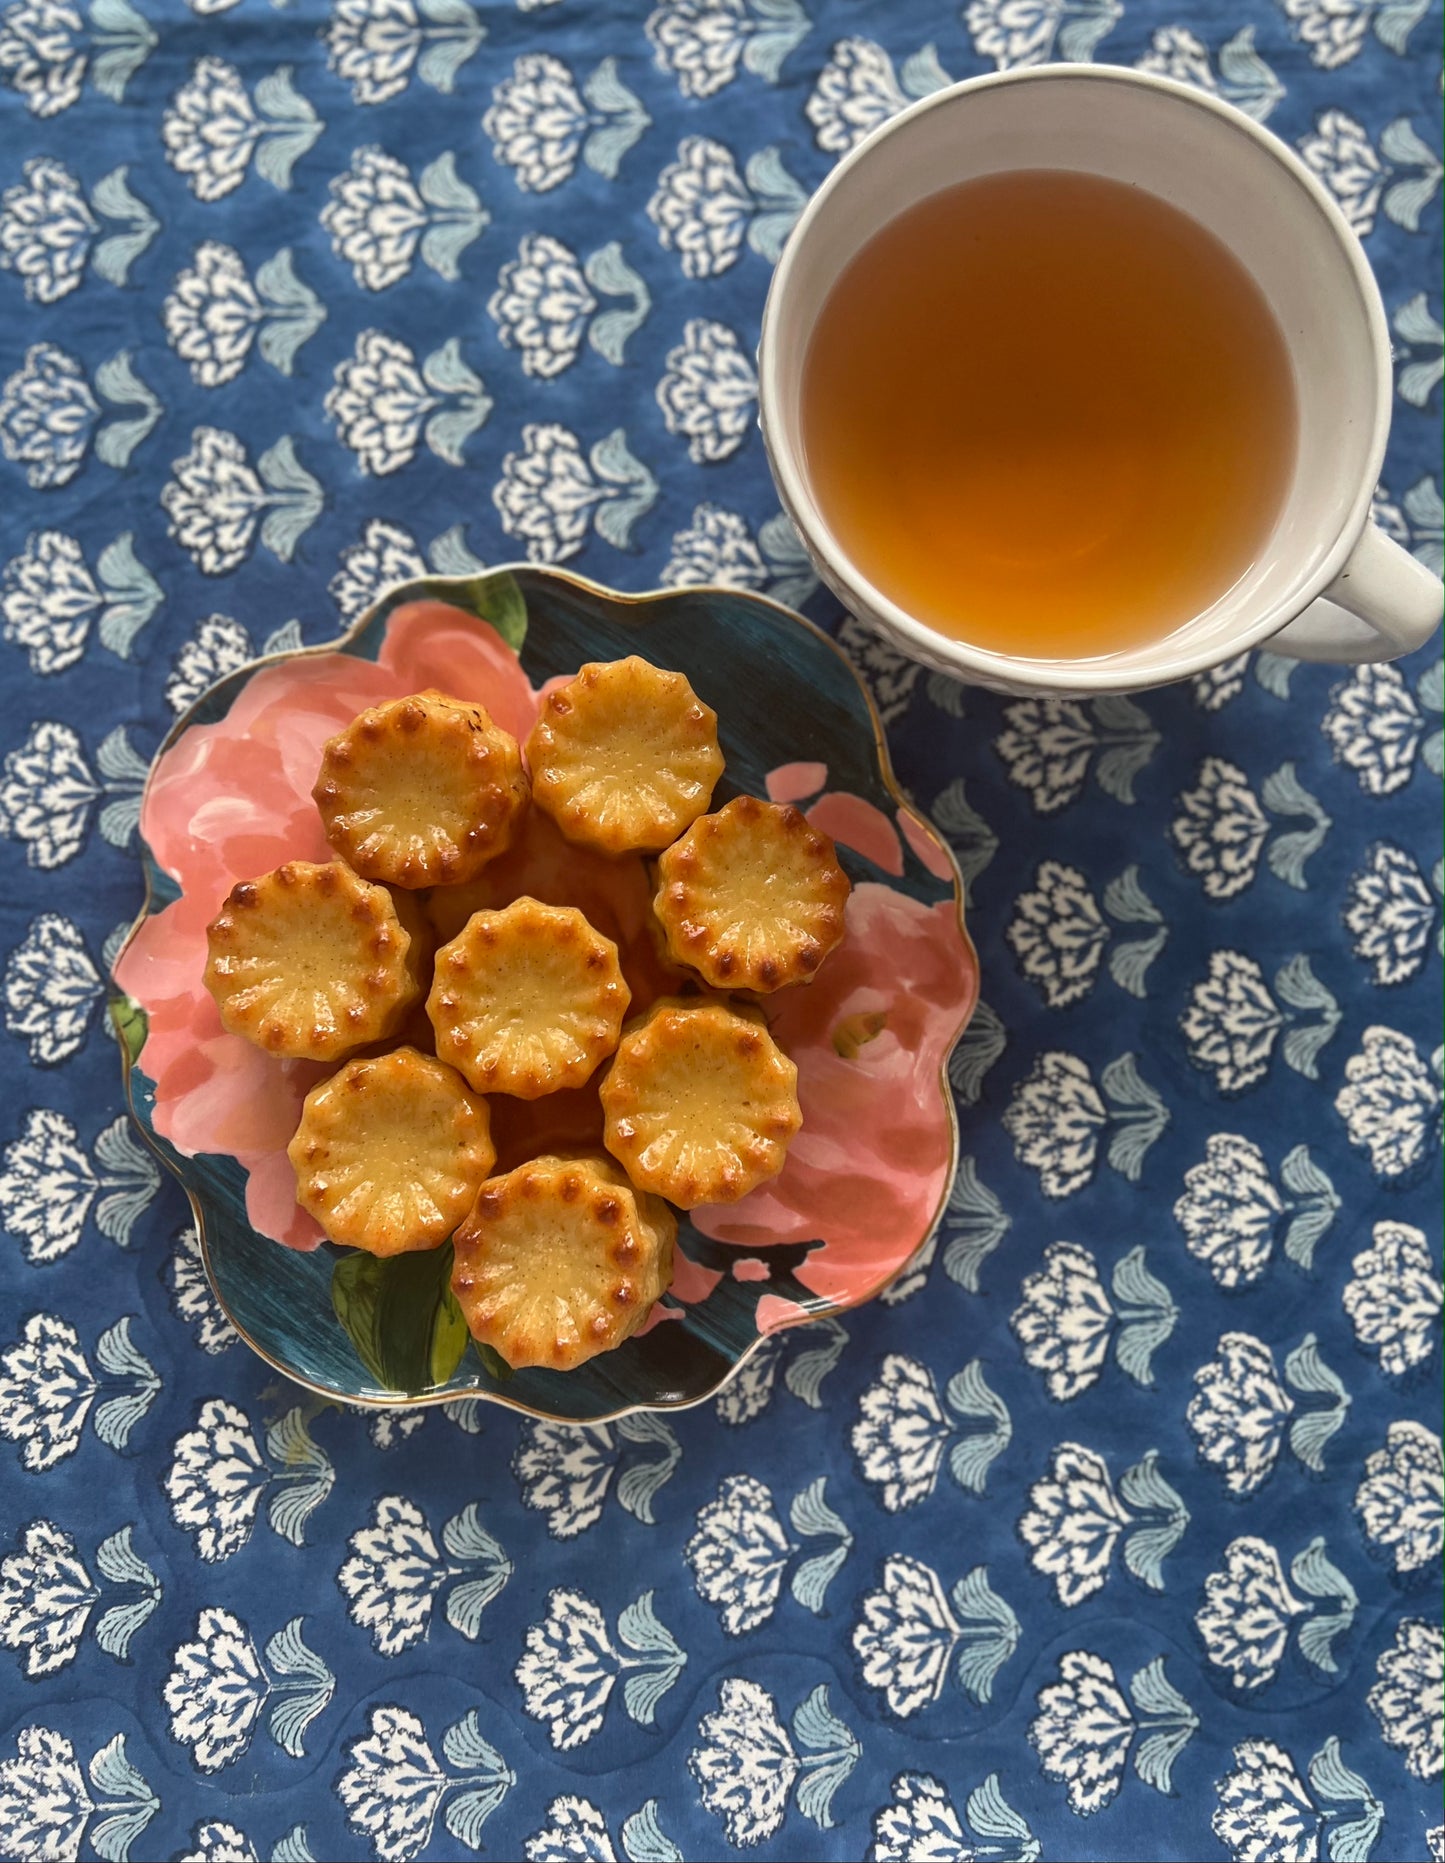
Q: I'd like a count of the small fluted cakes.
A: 8